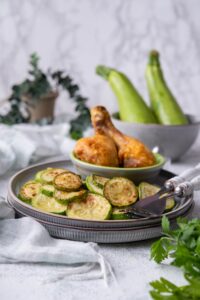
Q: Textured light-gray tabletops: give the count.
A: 1